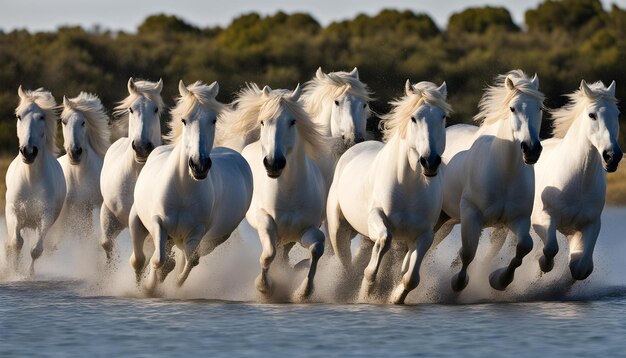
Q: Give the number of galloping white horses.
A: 9